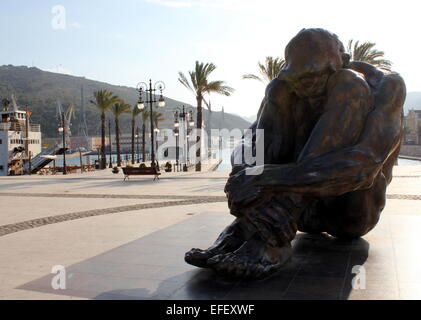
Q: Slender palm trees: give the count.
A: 8